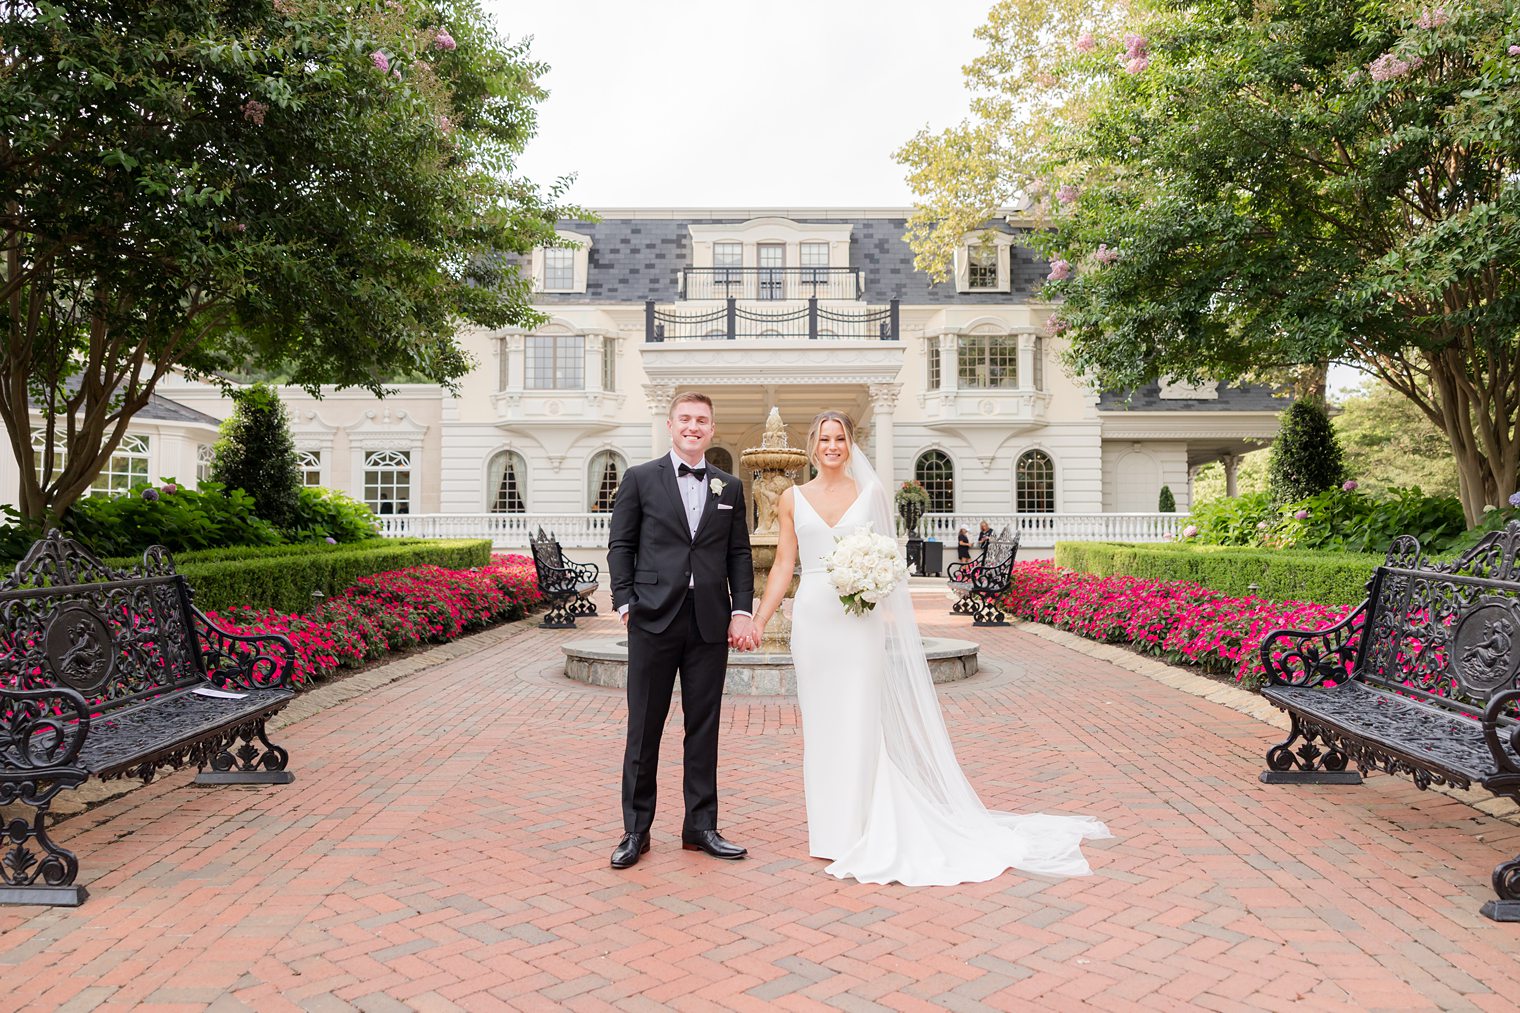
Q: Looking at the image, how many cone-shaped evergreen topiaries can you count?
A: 3